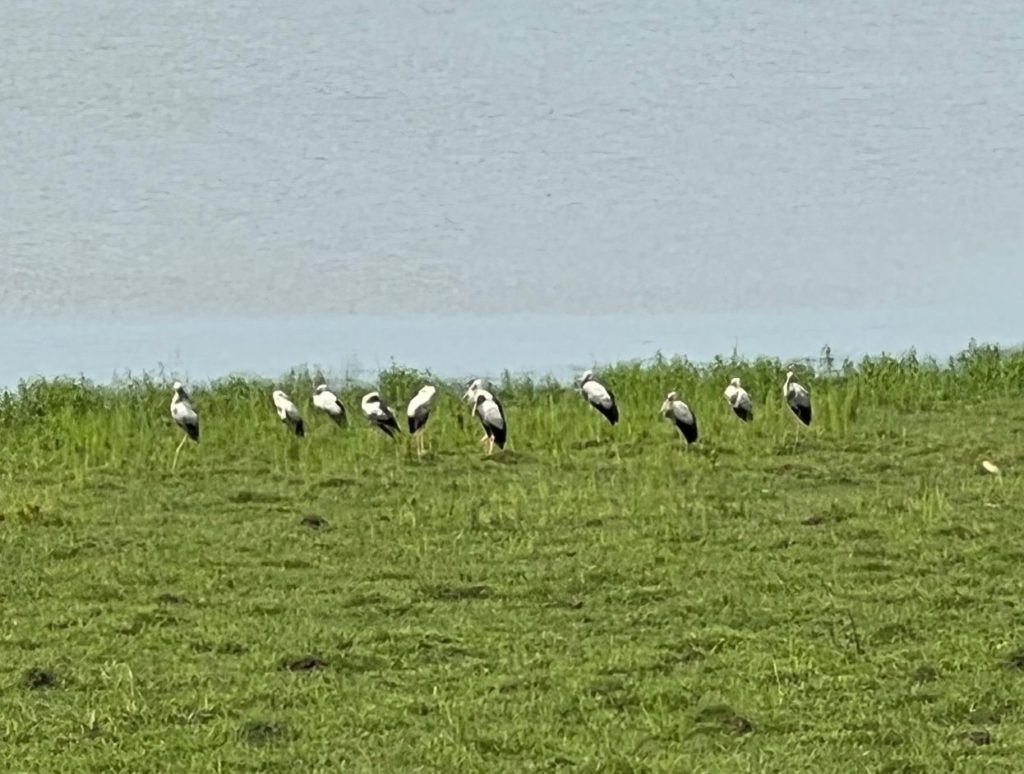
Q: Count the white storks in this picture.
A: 11